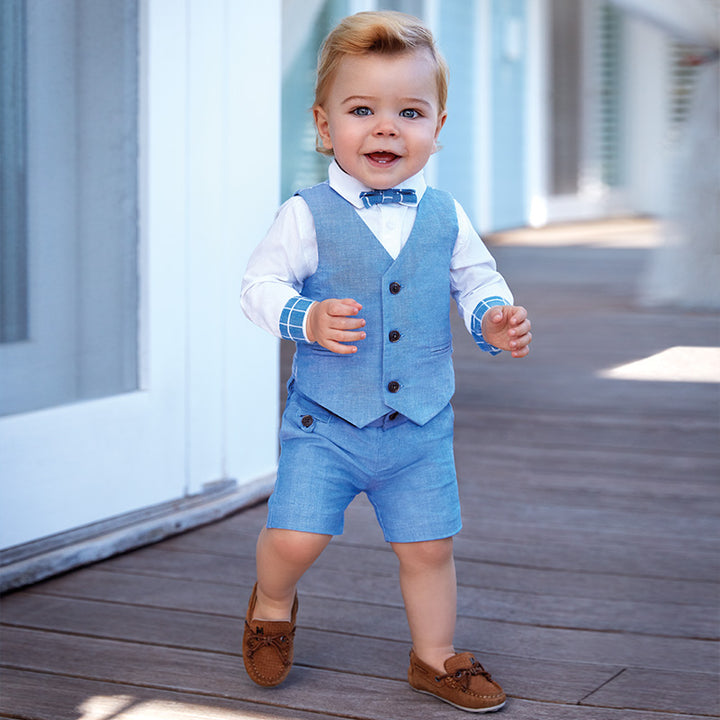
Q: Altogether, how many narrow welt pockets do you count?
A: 2